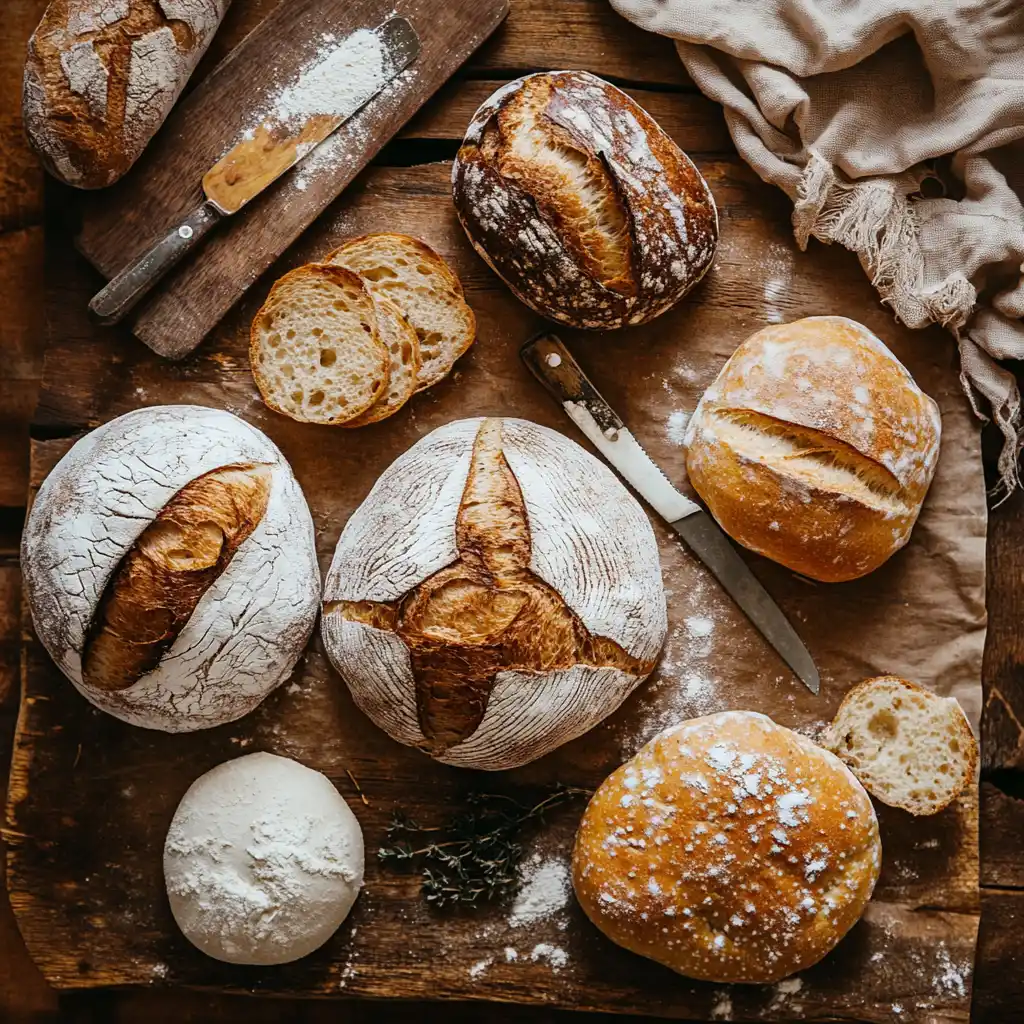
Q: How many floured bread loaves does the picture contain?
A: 6